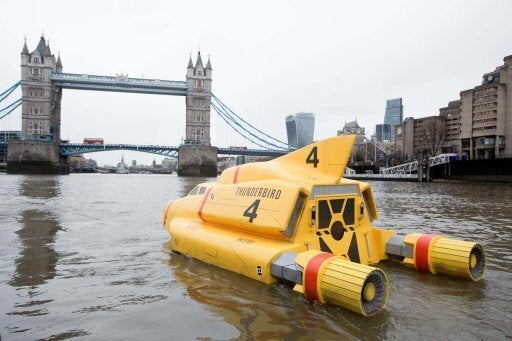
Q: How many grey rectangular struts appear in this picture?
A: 2